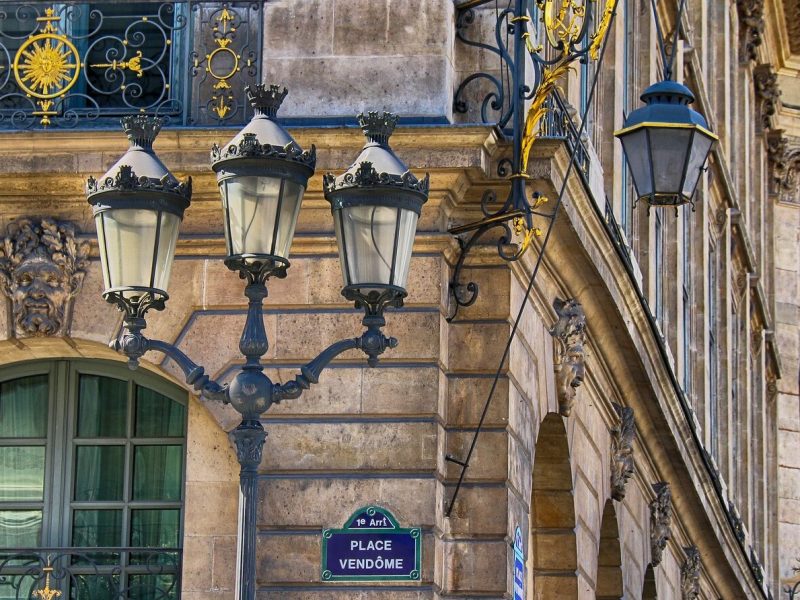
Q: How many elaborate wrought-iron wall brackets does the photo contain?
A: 1